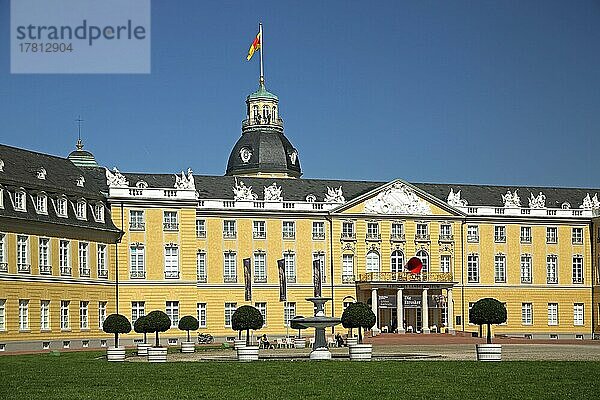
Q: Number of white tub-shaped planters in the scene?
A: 10